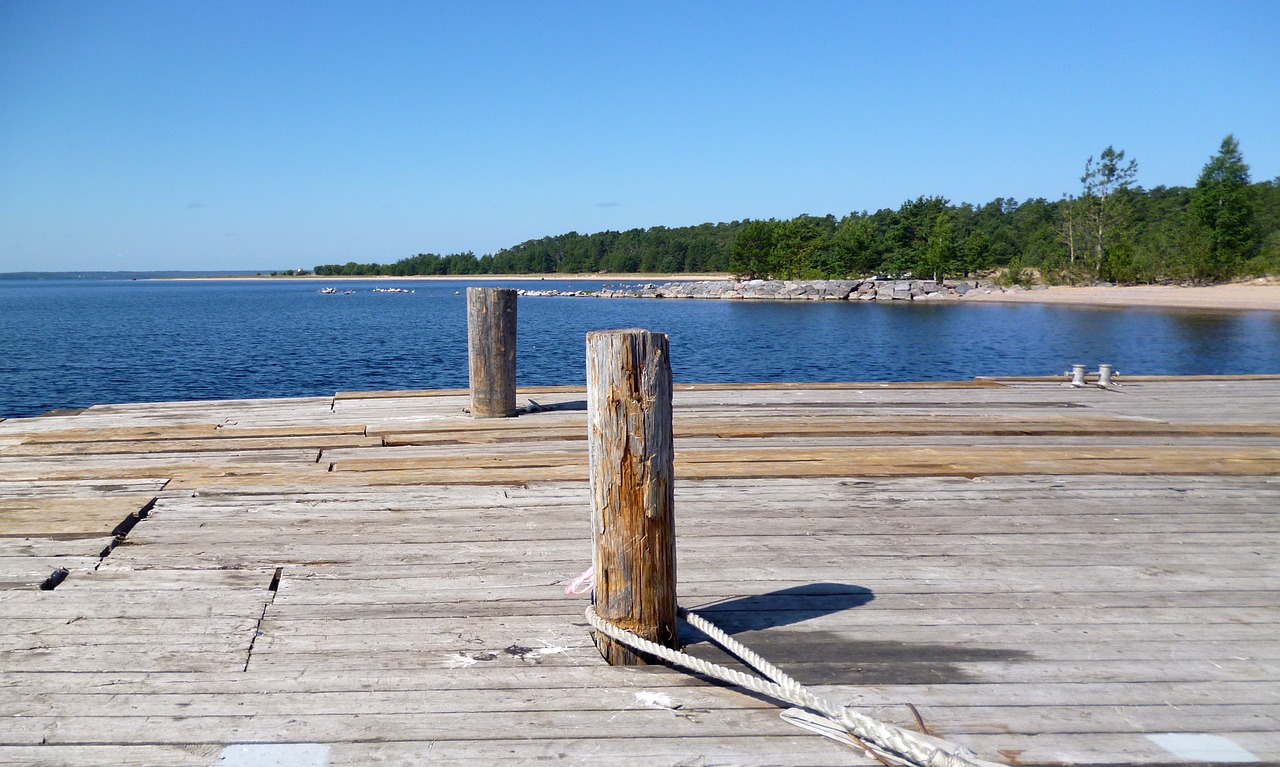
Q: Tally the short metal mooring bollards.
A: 2